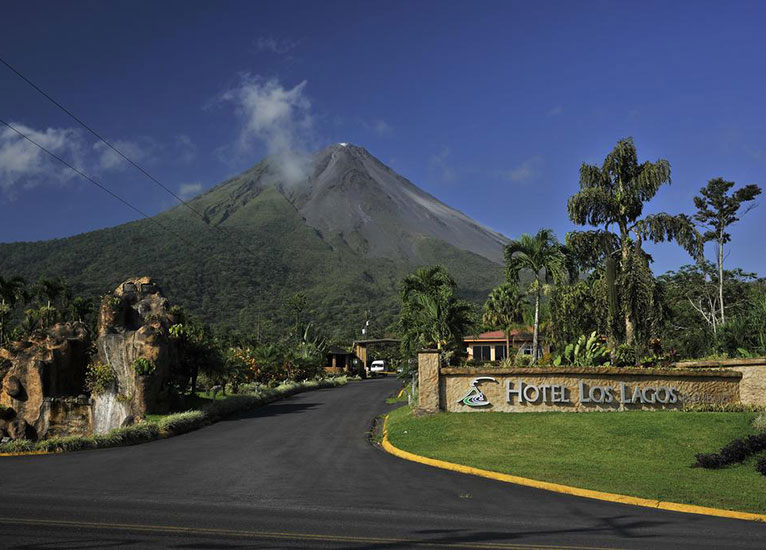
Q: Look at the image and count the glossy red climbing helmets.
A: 0